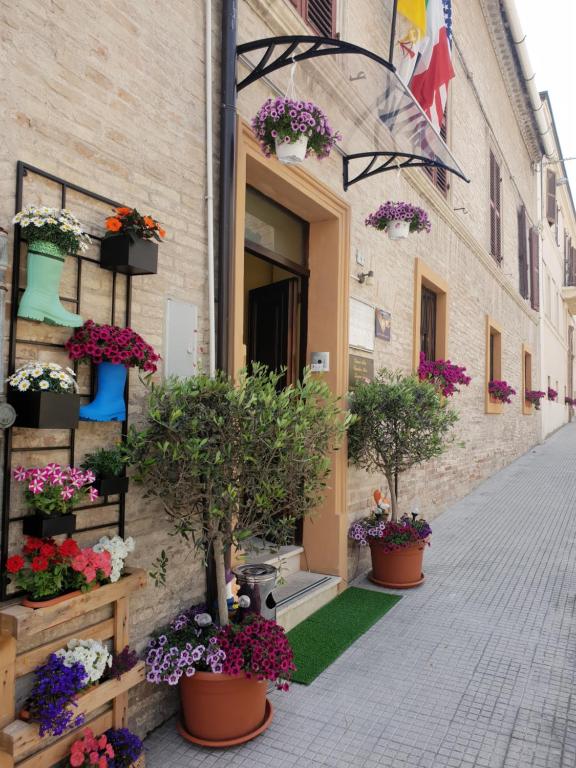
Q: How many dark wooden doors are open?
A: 1